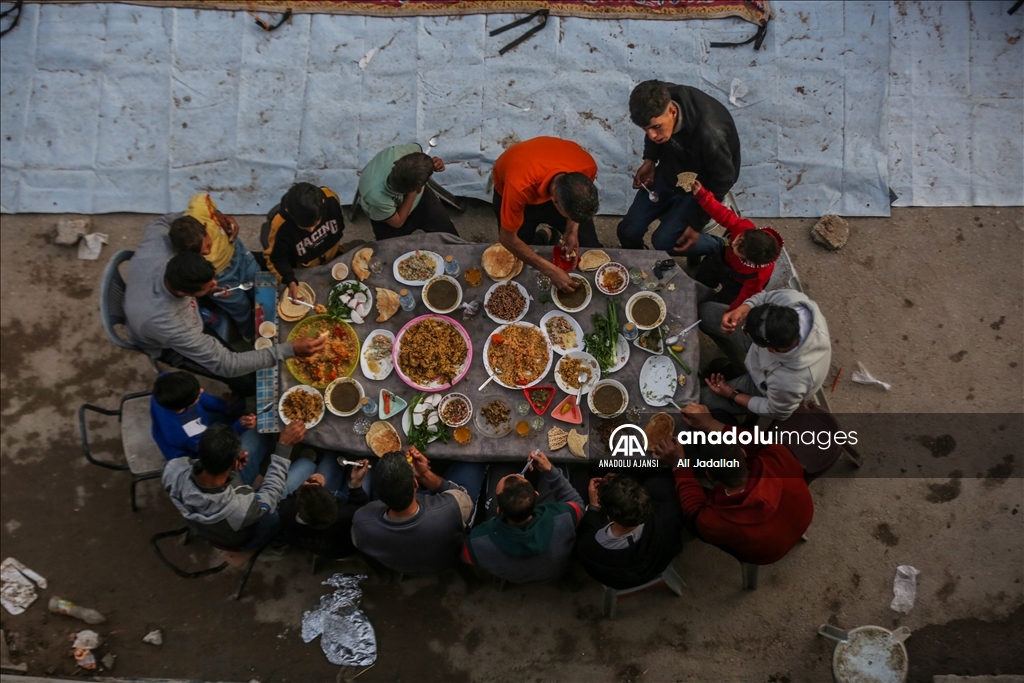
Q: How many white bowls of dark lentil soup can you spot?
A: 5